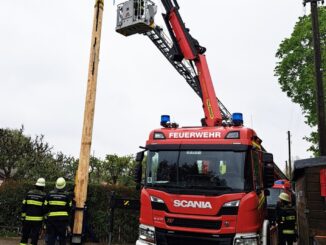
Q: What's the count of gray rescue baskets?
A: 1